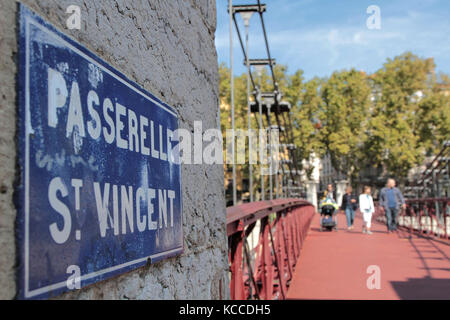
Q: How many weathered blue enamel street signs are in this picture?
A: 1